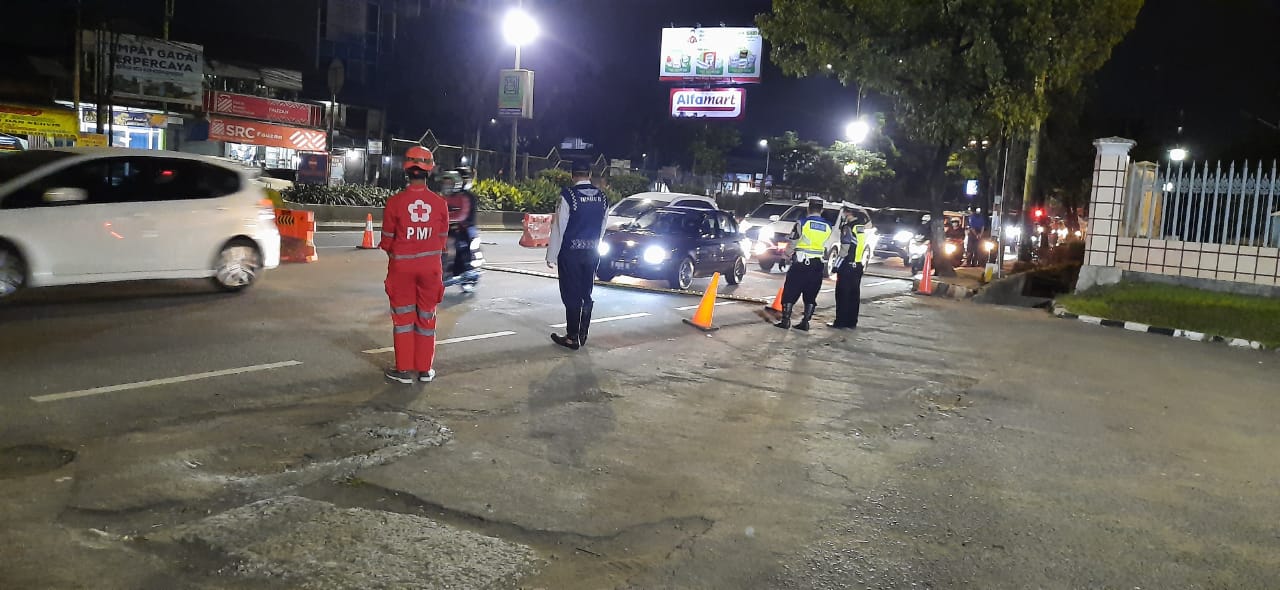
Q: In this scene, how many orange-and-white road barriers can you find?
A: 2